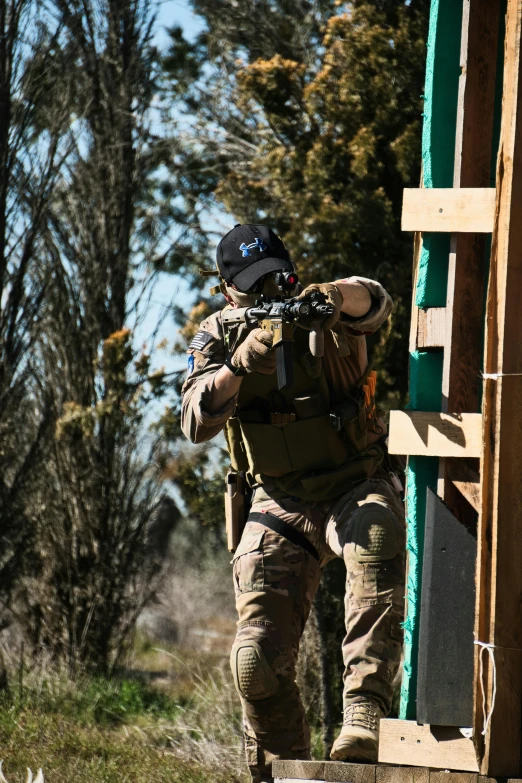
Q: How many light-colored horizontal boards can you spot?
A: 3